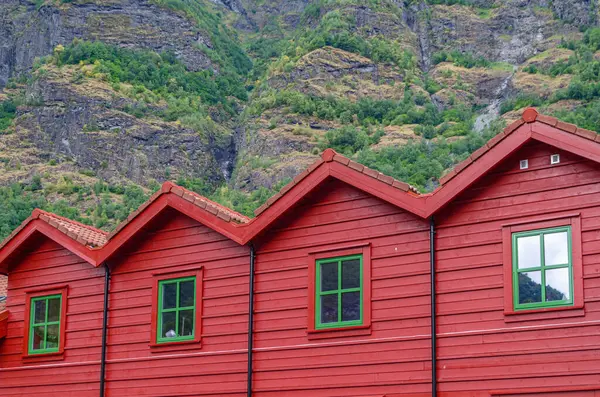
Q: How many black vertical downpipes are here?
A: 3